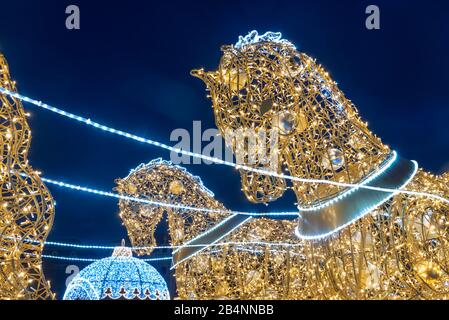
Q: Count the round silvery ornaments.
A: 2